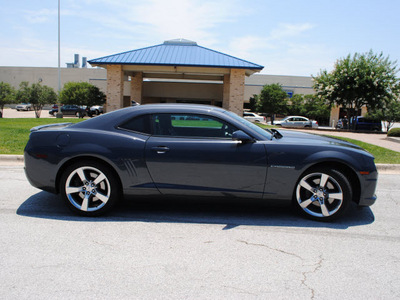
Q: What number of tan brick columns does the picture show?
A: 4